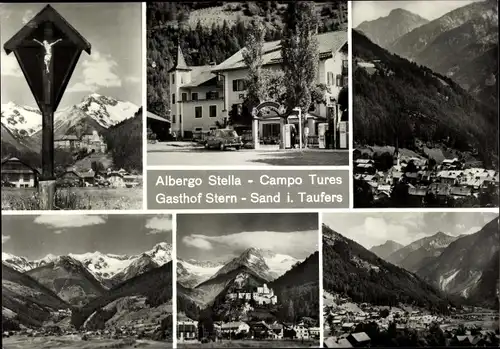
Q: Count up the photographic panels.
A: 6